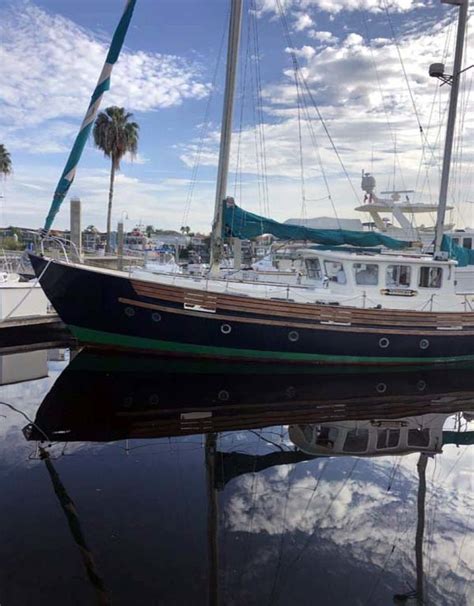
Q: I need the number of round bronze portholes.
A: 6